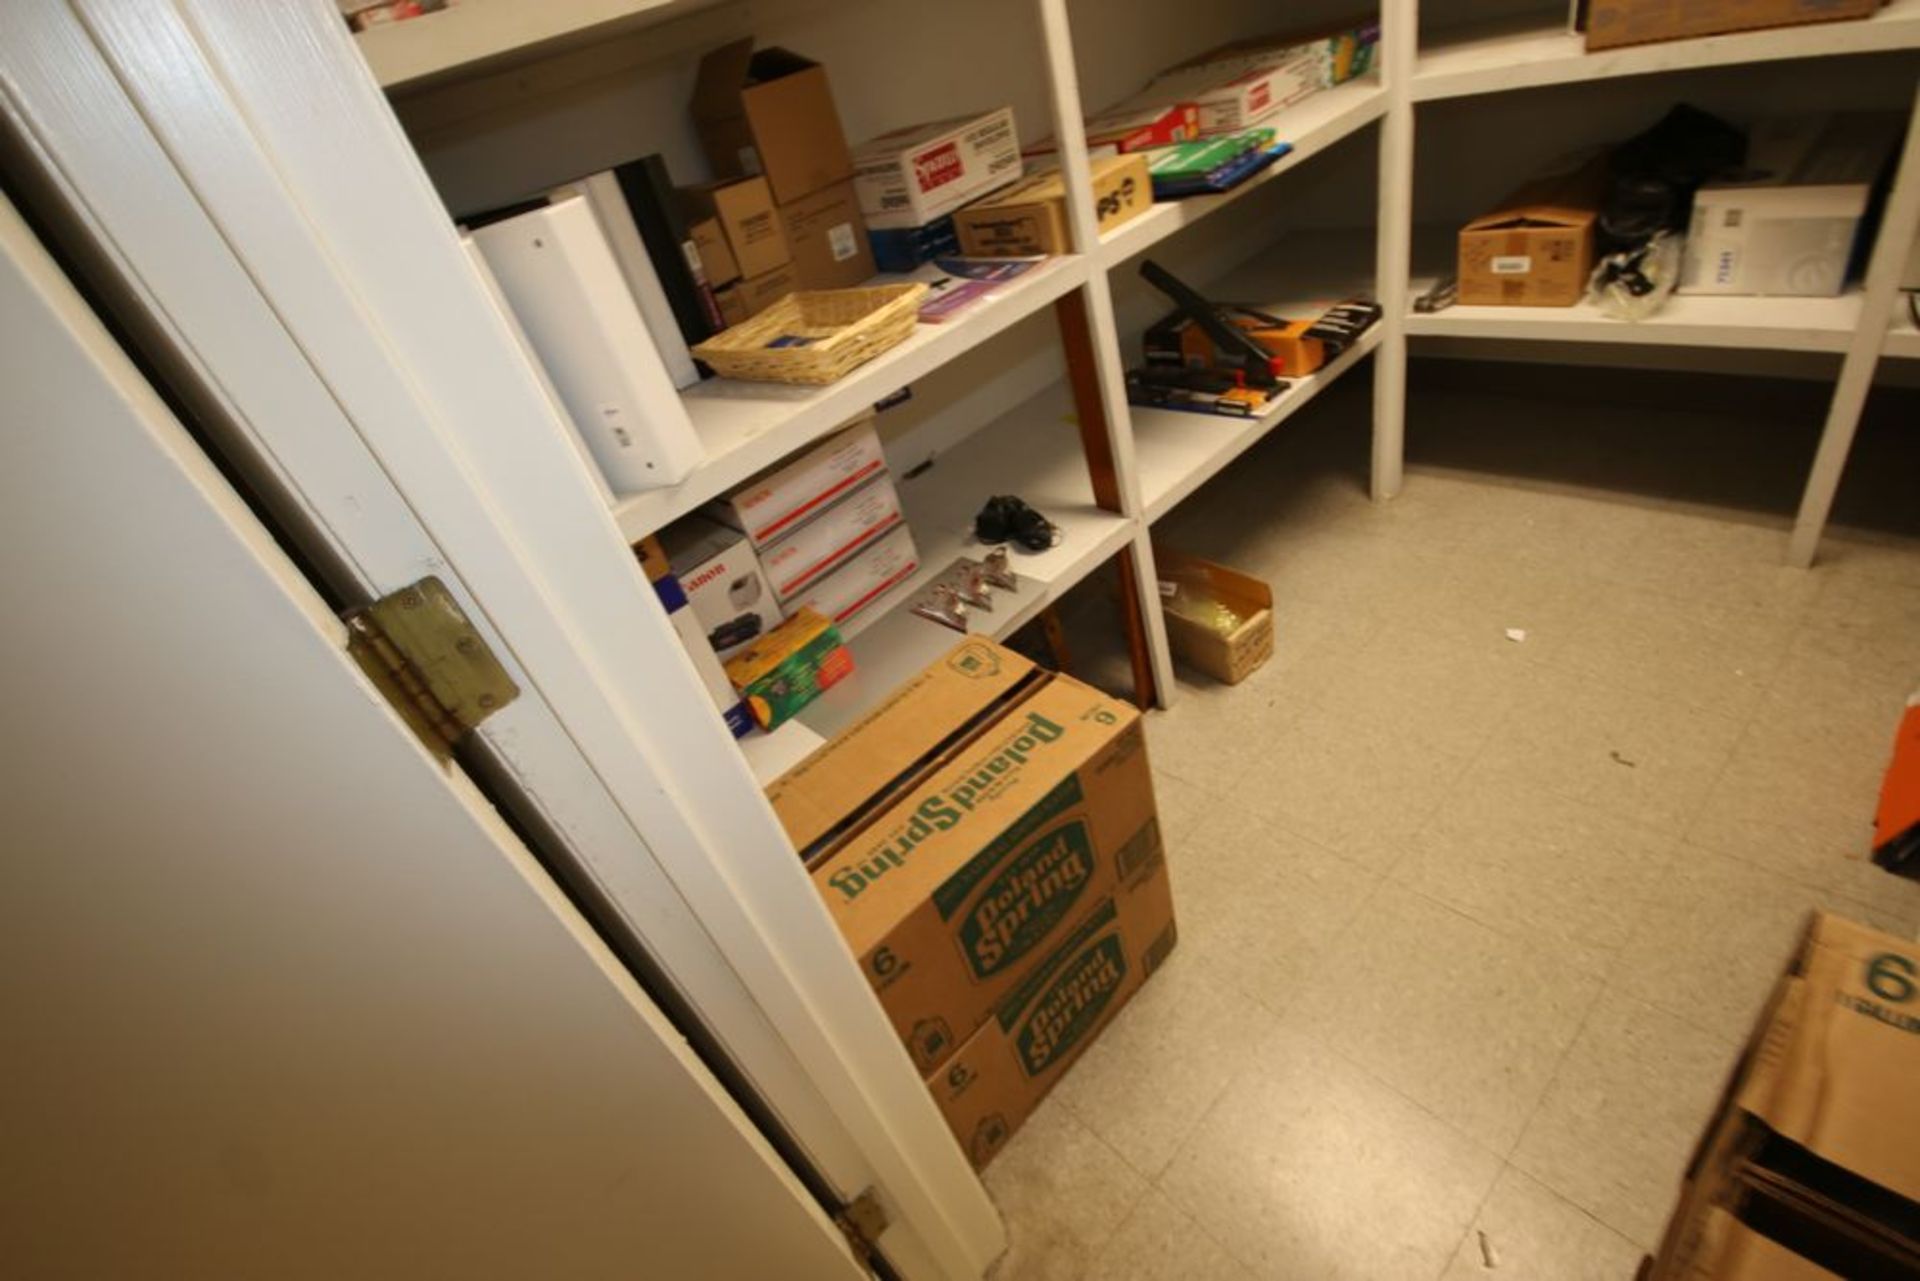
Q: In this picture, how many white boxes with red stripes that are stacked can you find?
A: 3